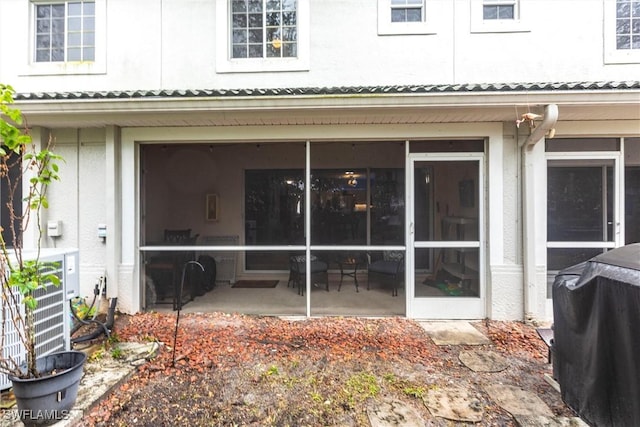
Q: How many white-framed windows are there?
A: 5